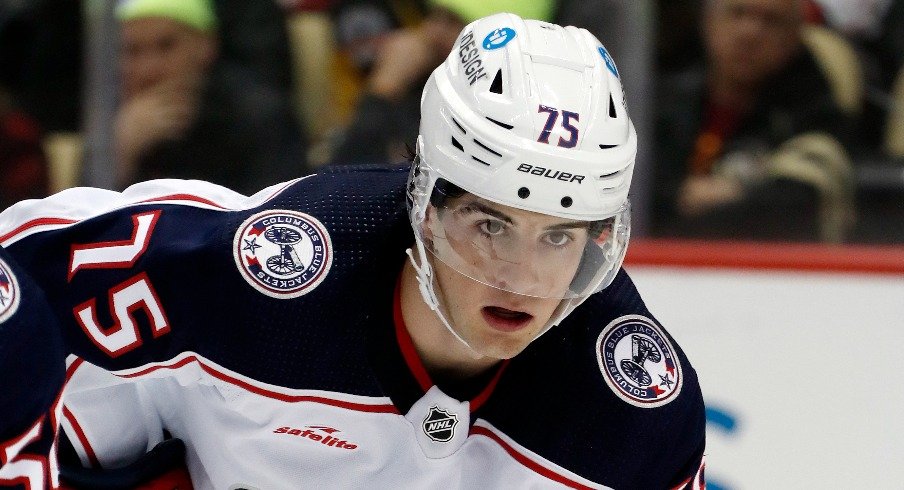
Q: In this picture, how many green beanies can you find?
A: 2